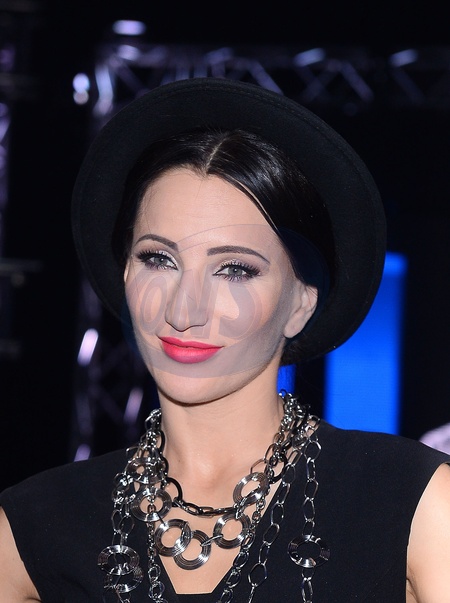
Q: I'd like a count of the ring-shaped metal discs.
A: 9